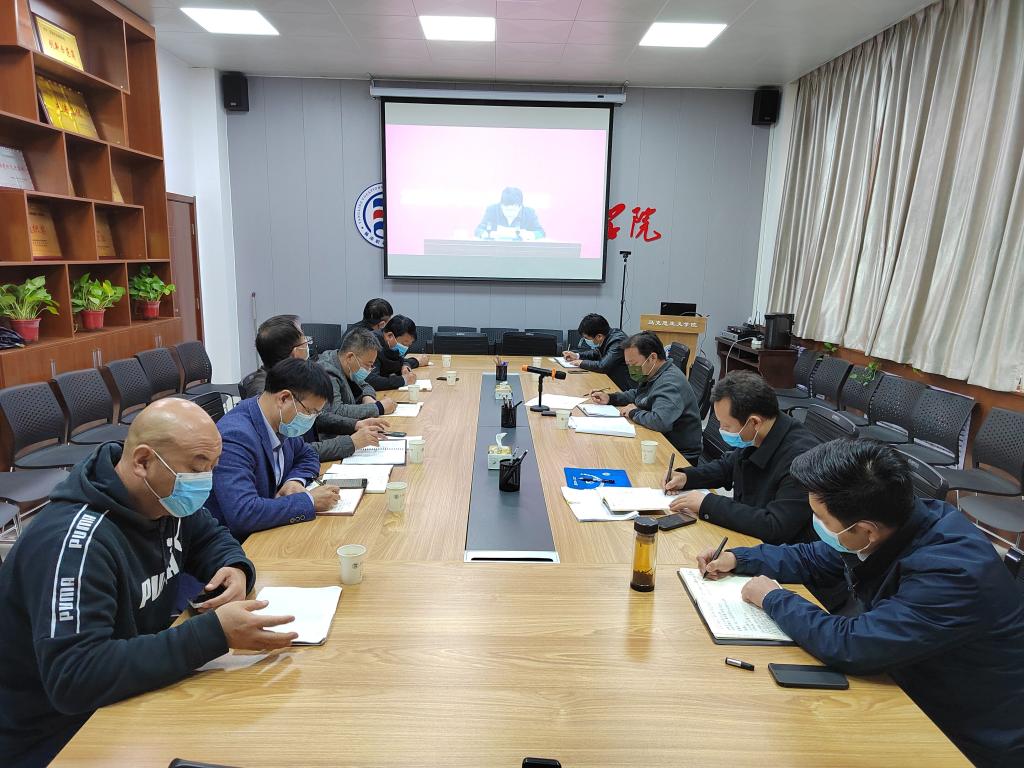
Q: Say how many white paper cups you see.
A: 9